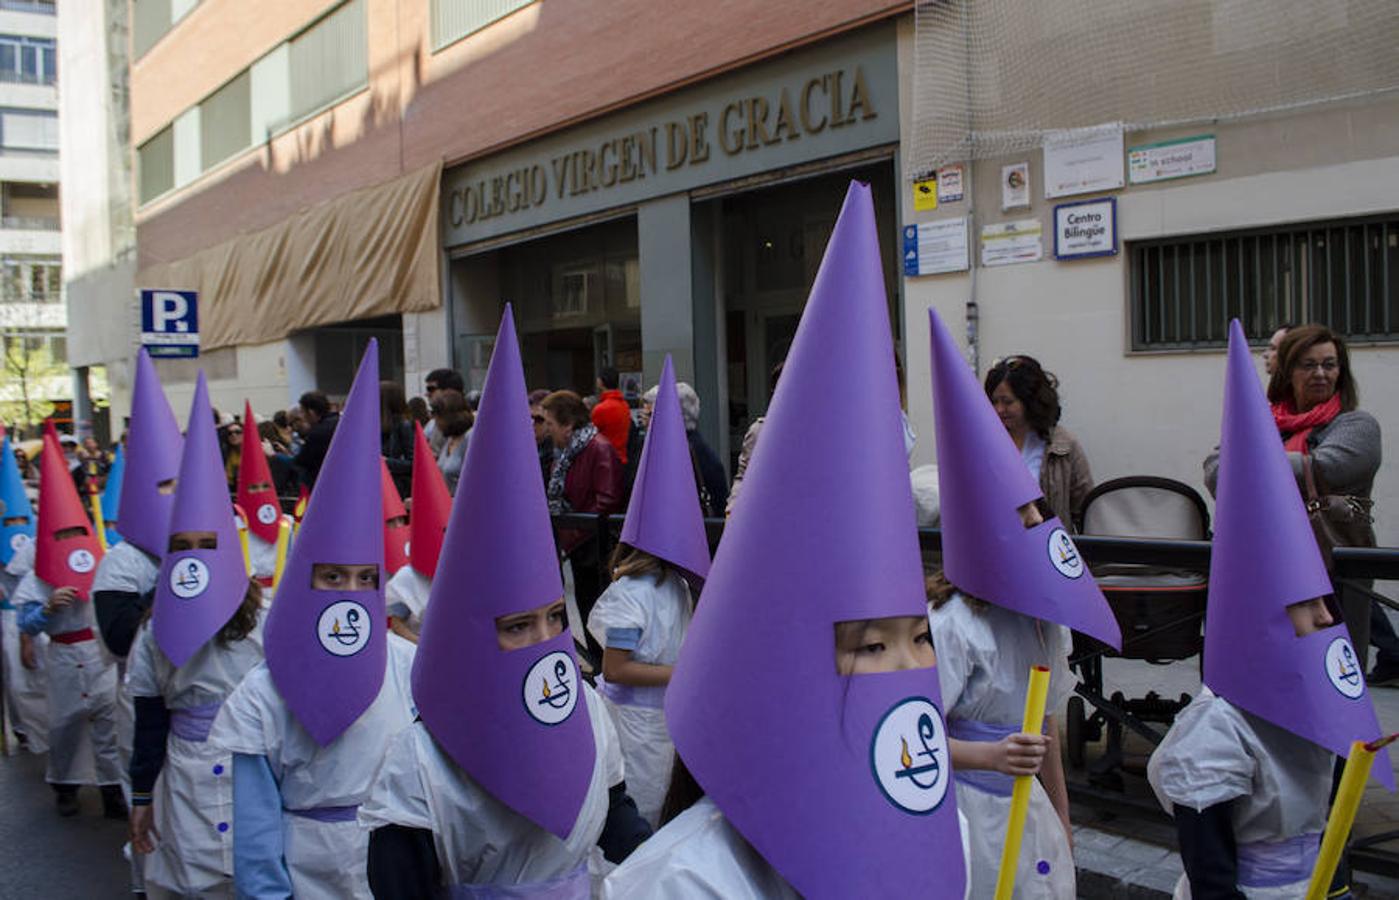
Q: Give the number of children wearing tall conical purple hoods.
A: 8